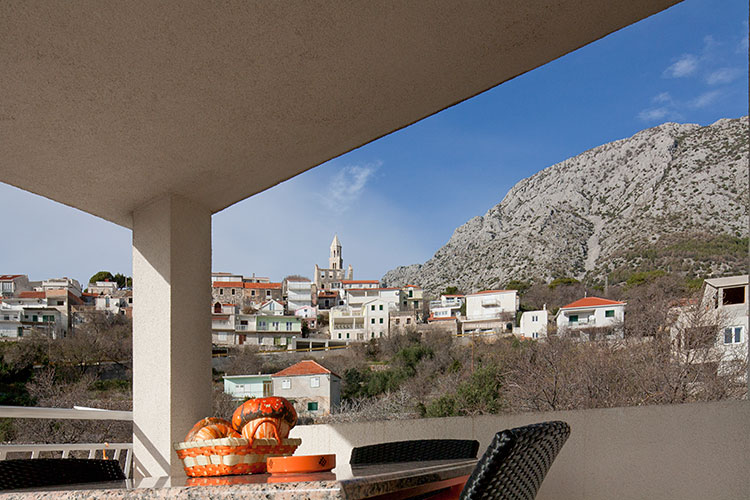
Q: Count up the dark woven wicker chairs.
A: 3